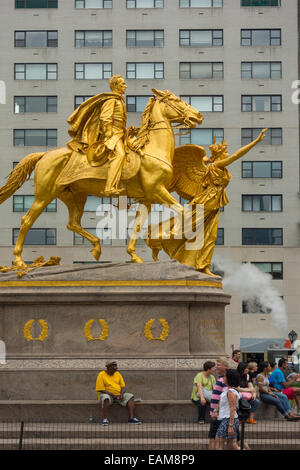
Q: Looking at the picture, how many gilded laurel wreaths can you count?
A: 3